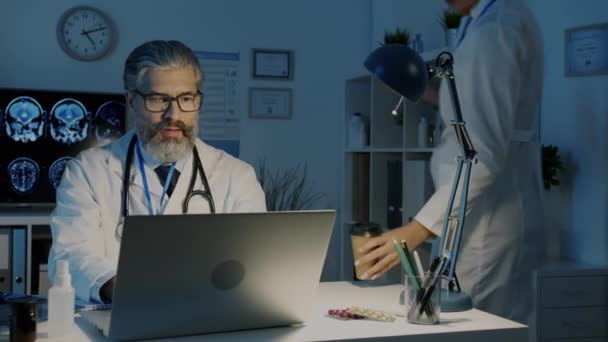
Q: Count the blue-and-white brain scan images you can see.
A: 5